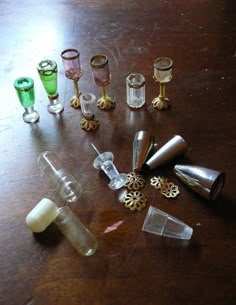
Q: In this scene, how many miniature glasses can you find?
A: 7